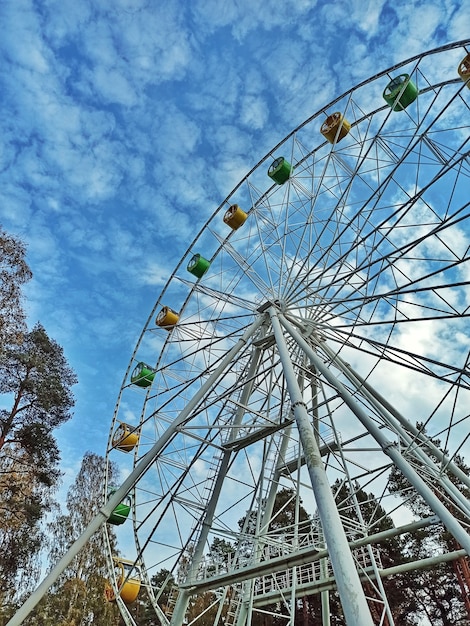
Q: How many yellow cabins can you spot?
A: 6